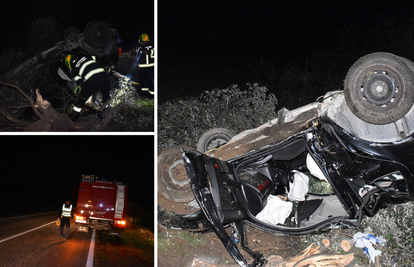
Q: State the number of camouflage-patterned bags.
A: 0